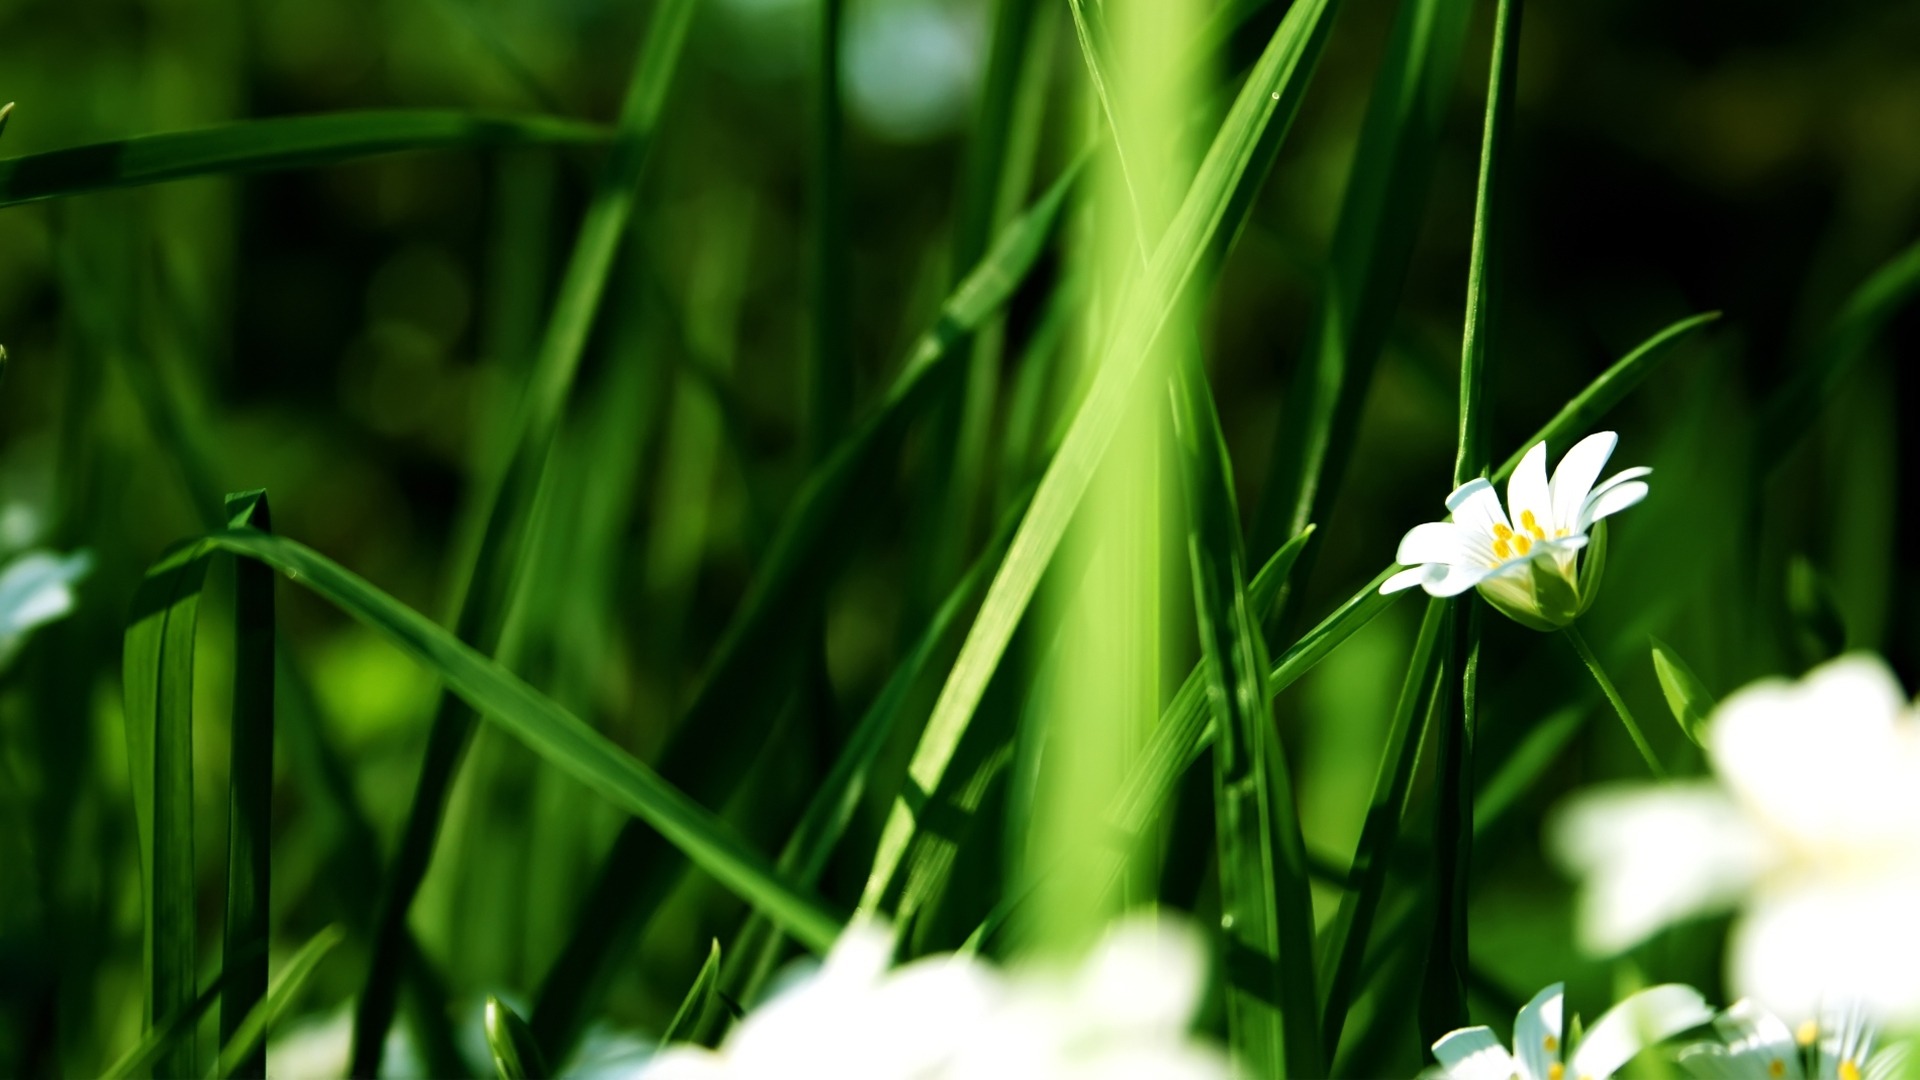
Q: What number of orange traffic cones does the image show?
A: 0